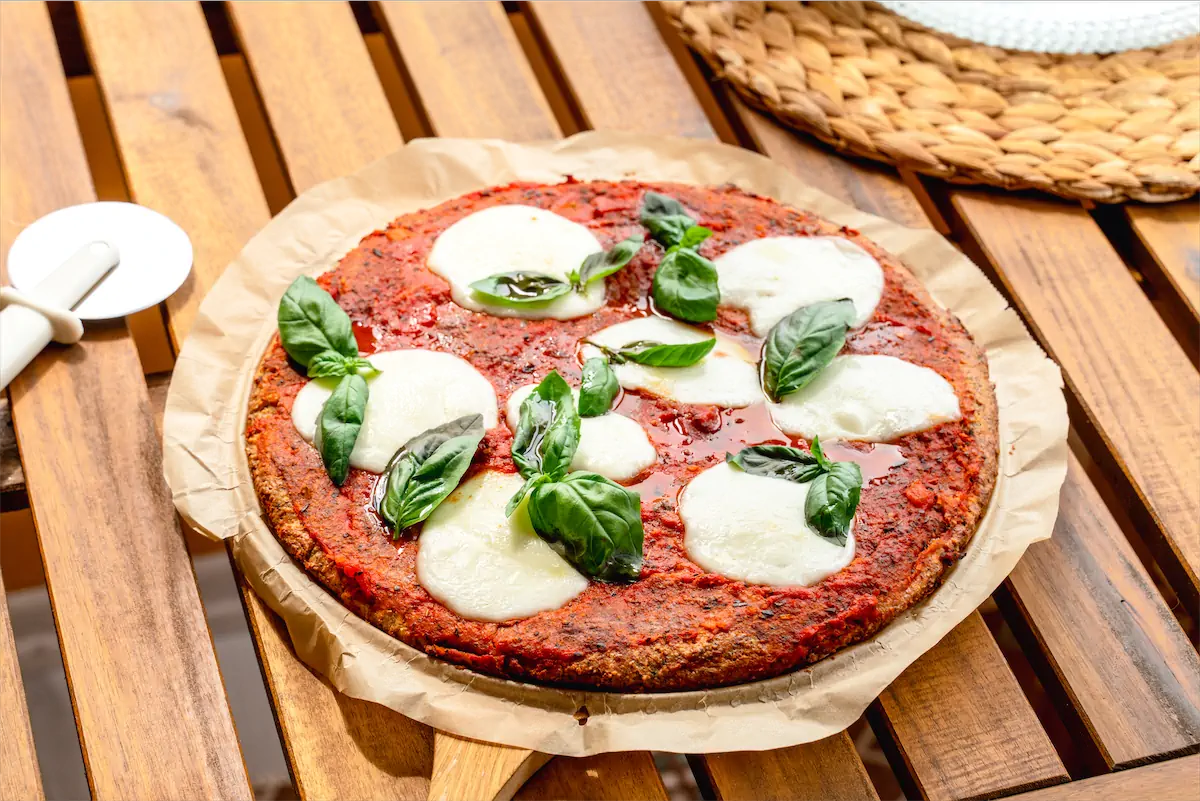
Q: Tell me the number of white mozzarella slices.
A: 8